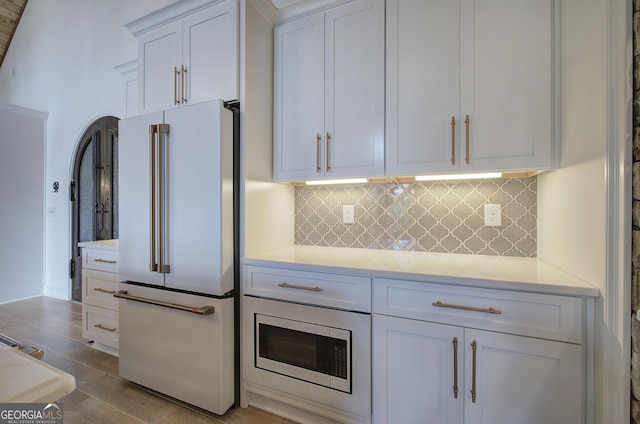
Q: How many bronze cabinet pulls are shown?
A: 13